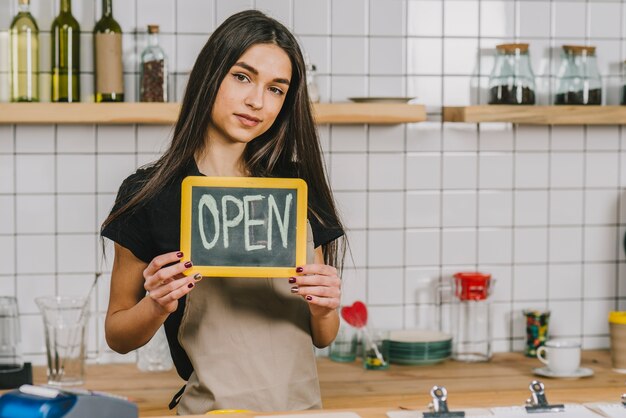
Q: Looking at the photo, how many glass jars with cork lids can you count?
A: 2